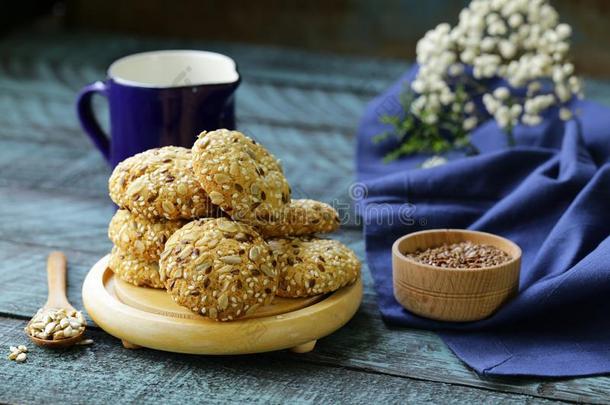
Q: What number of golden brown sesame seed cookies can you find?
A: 7